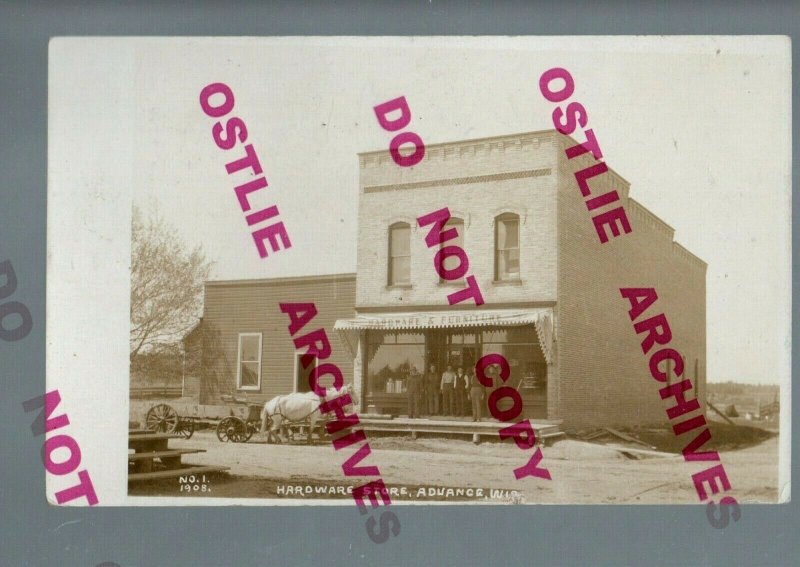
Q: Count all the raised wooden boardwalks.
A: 1